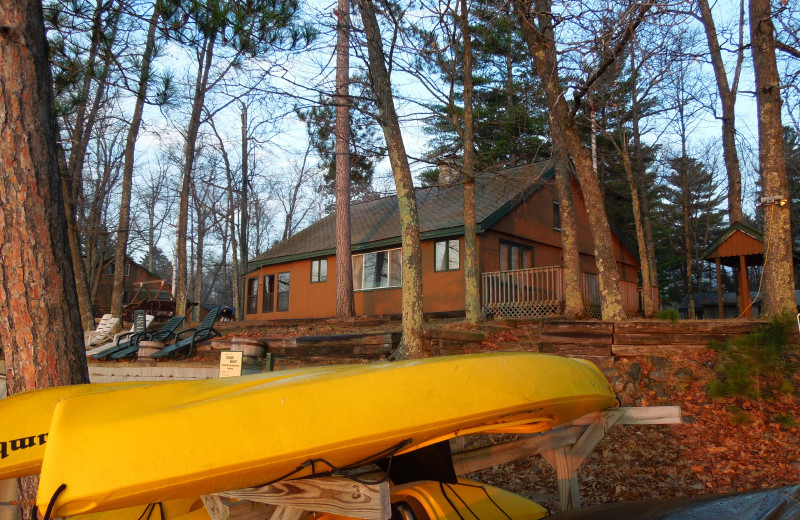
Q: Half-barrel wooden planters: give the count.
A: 2